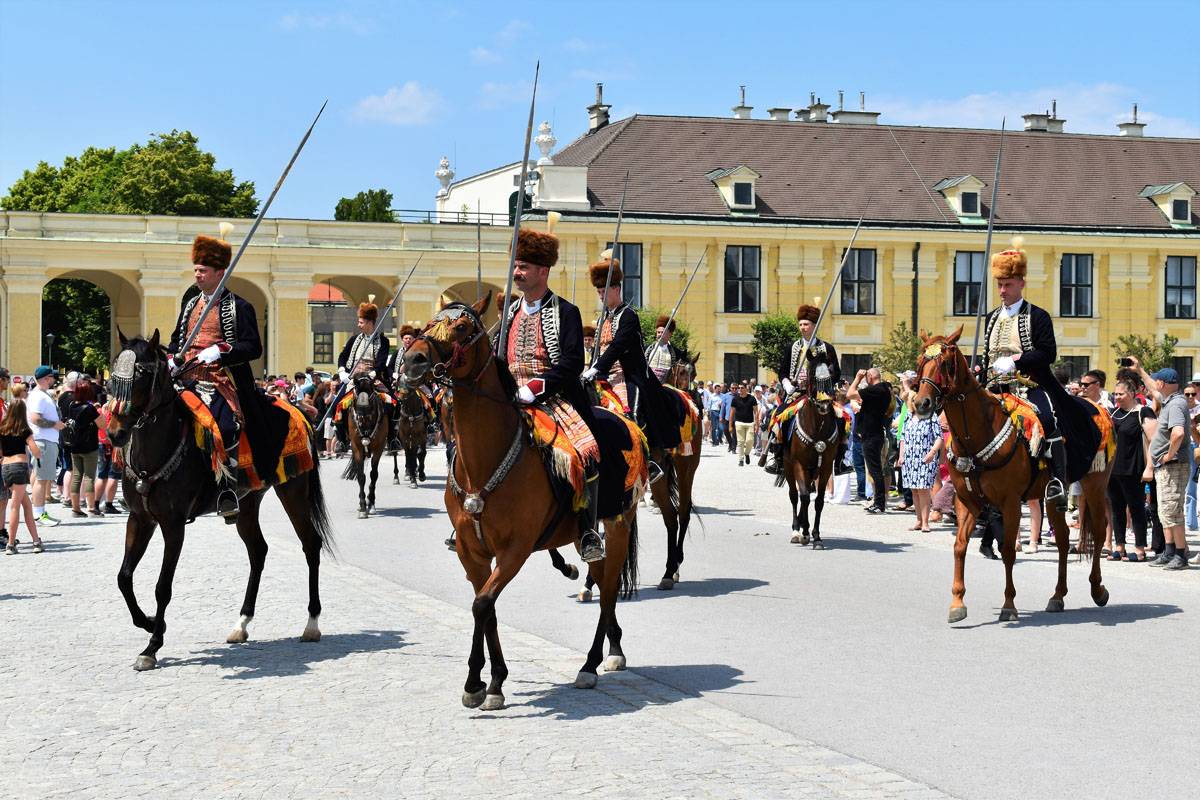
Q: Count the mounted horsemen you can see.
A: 10